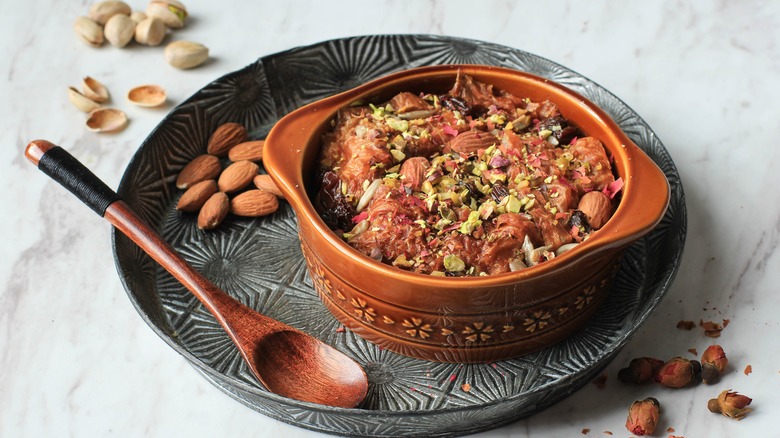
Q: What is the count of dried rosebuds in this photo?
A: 5